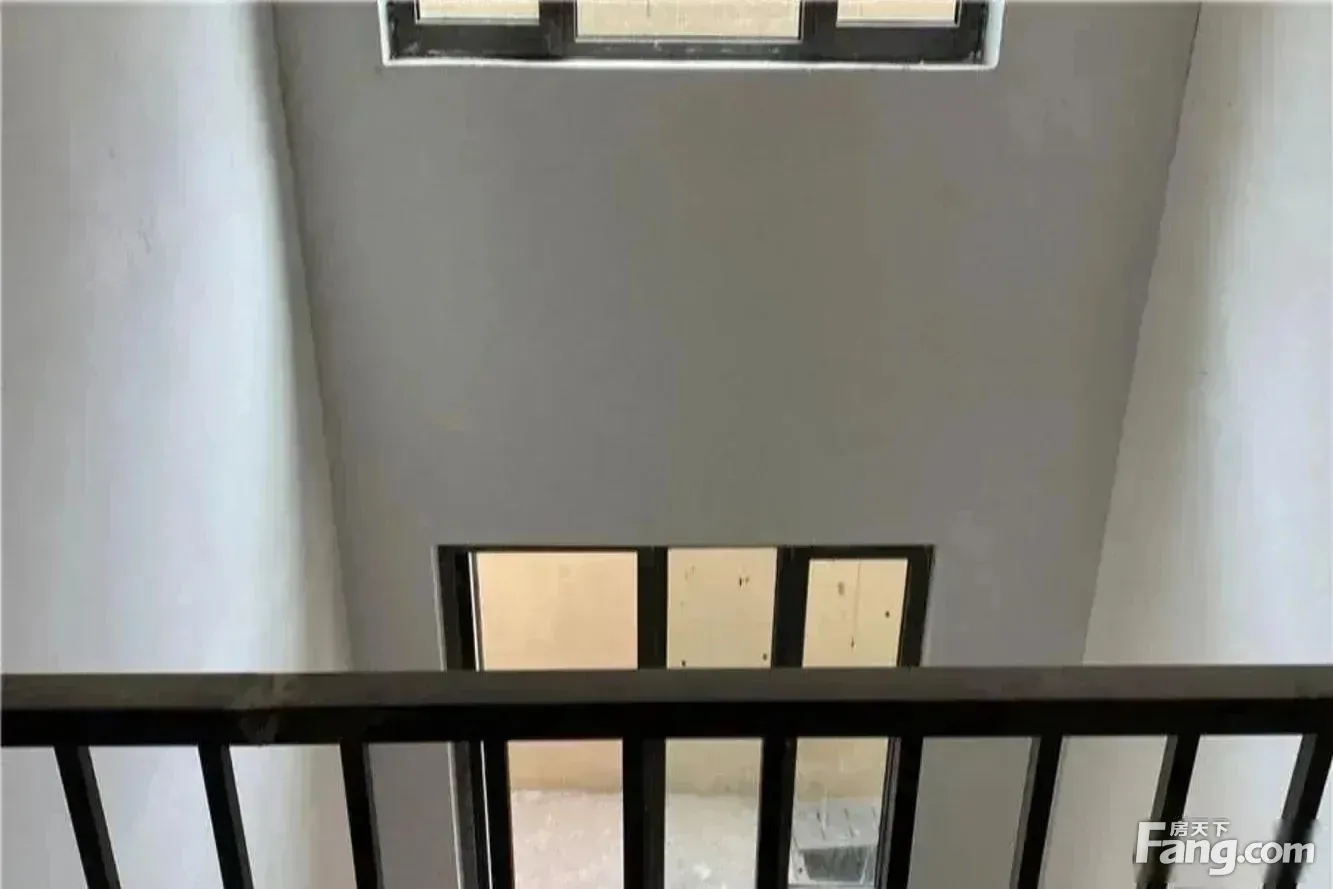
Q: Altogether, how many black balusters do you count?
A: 10